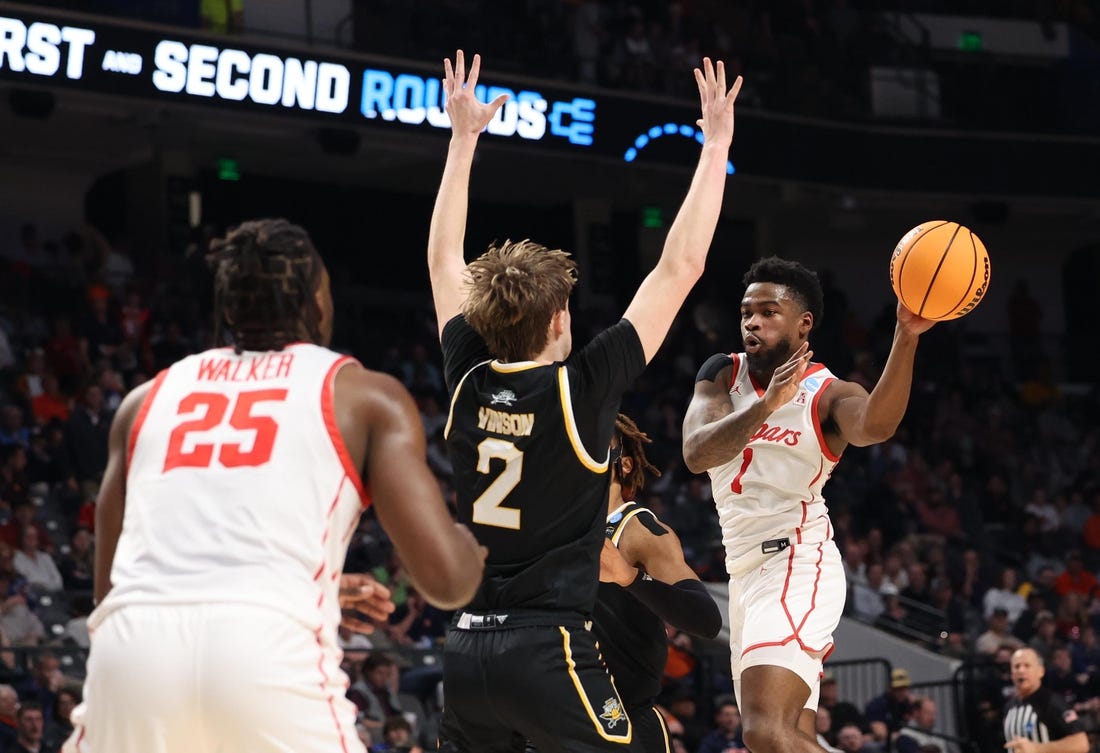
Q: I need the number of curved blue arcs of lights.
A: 1